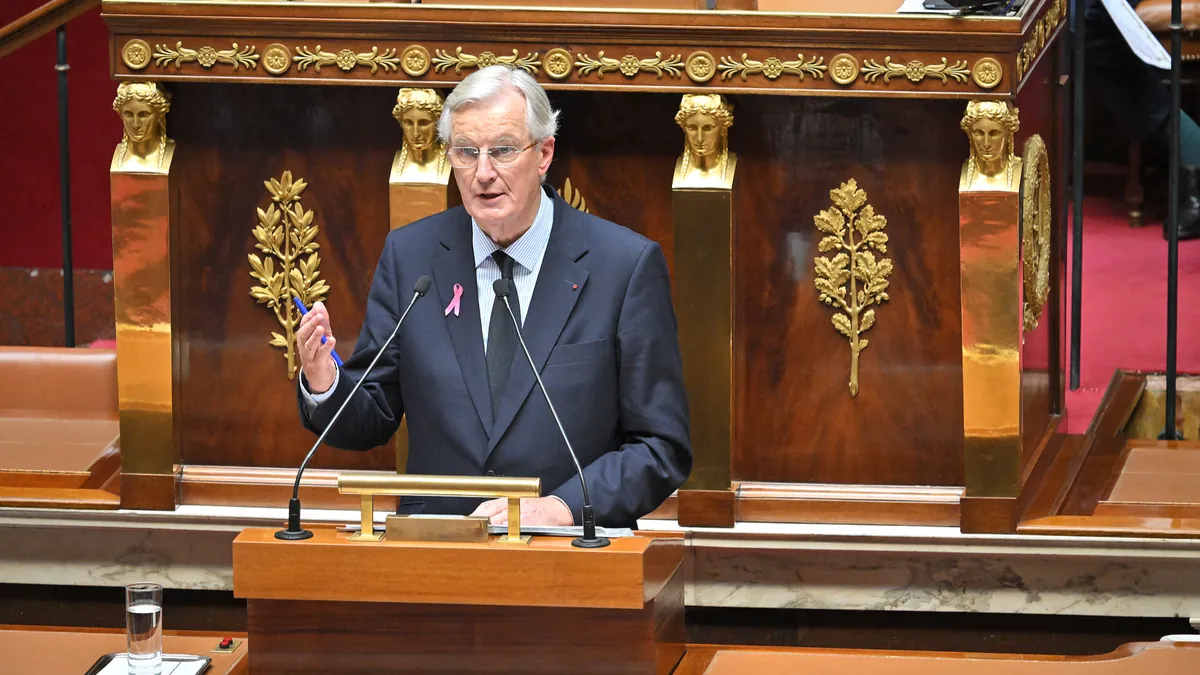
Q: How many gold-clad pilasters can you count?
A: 4